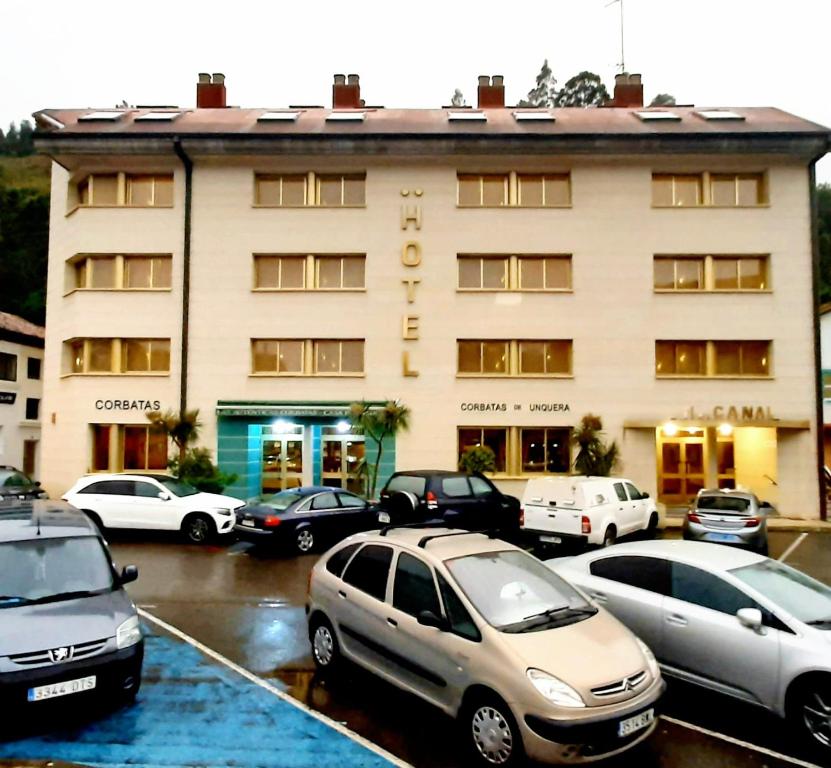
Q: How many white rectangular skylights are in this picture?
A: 8